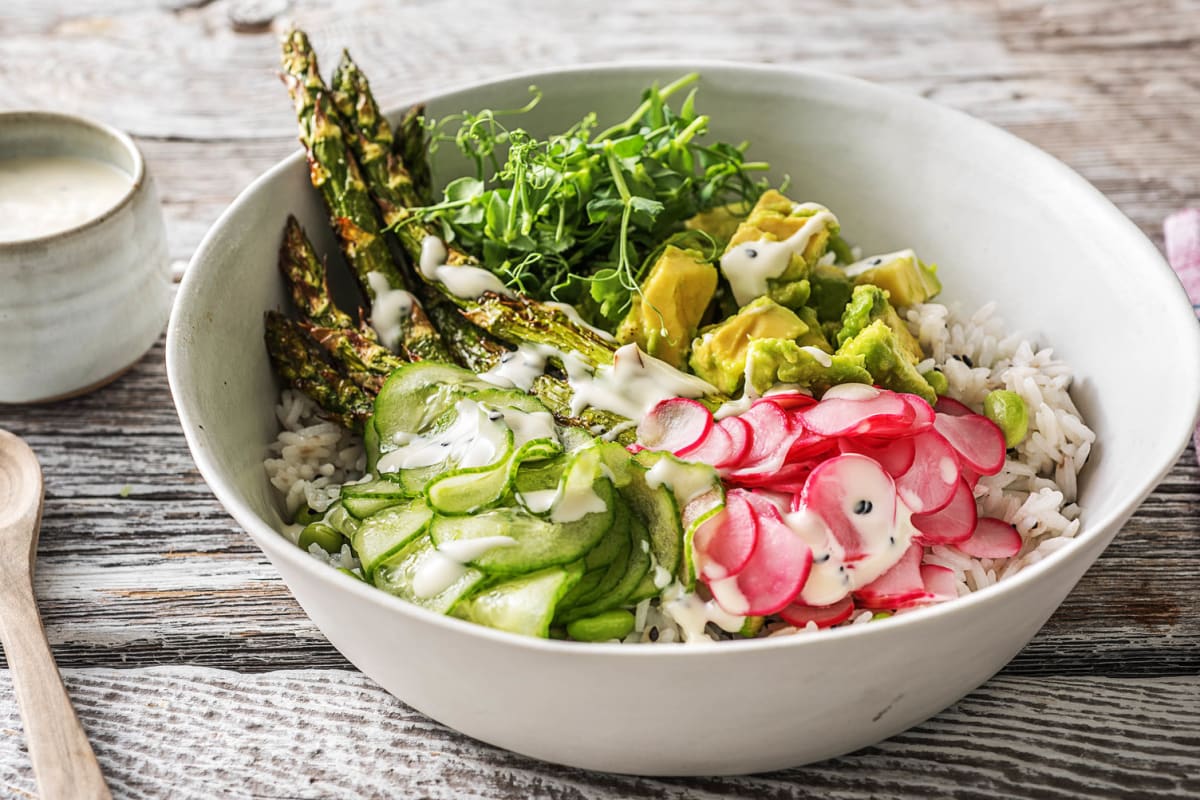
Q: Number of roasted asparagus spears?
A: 5